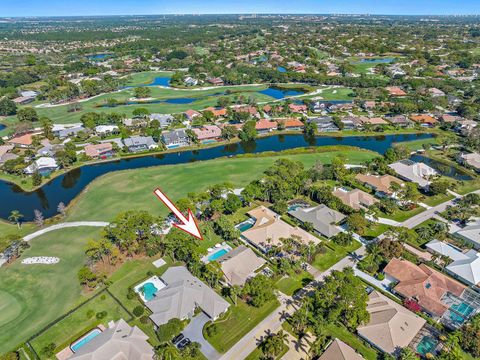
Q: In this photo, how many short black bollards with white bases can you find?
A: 0